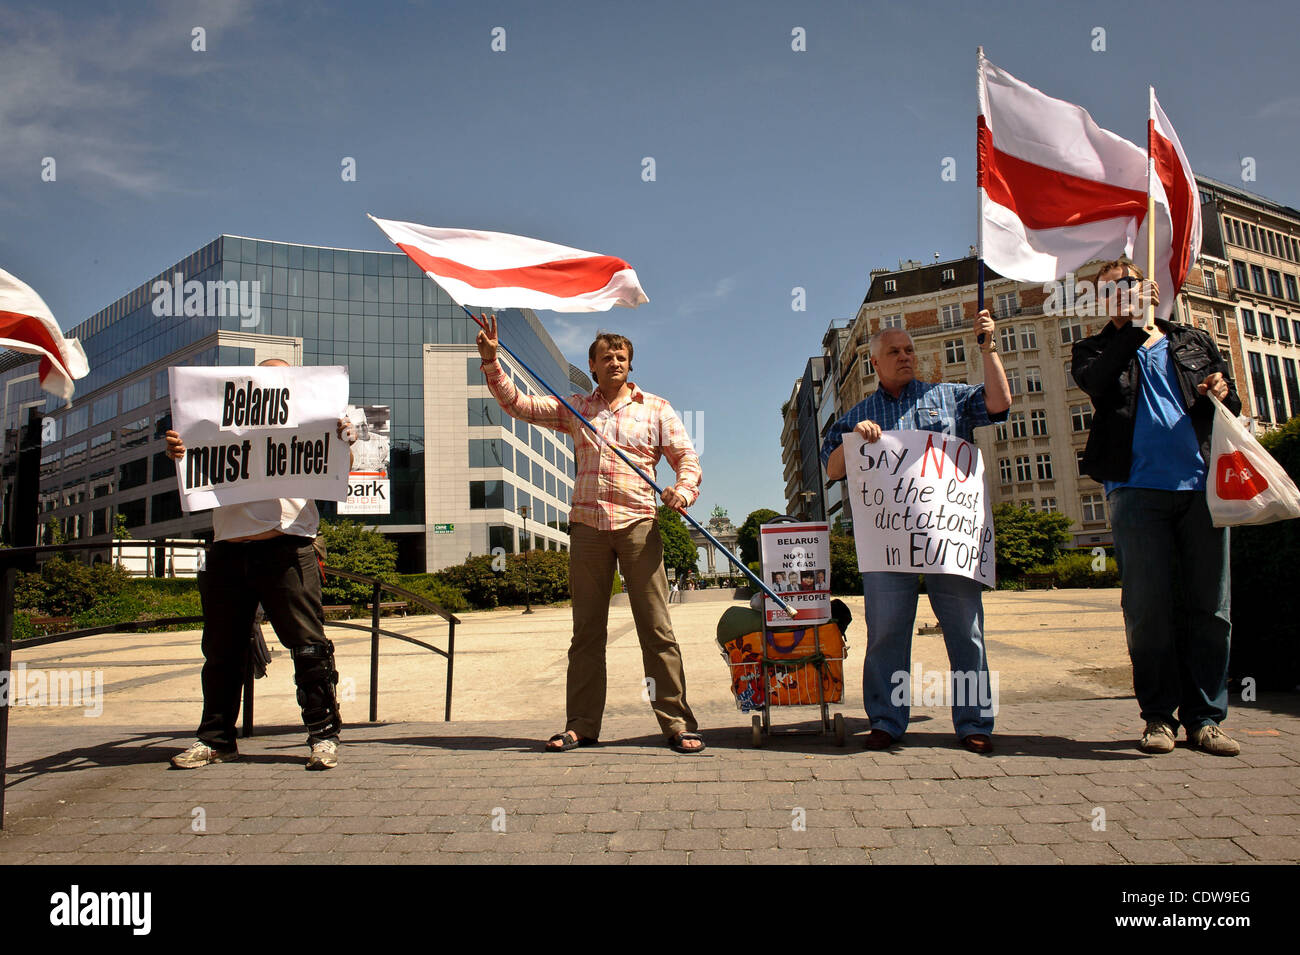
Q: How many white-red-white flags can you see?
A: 4